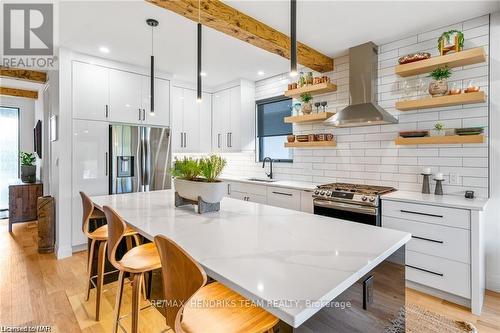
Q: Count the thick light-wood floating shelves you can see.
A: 6